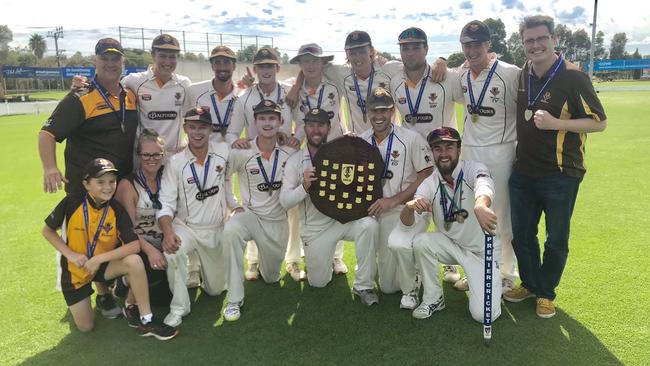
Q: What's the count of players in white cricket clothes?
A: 12